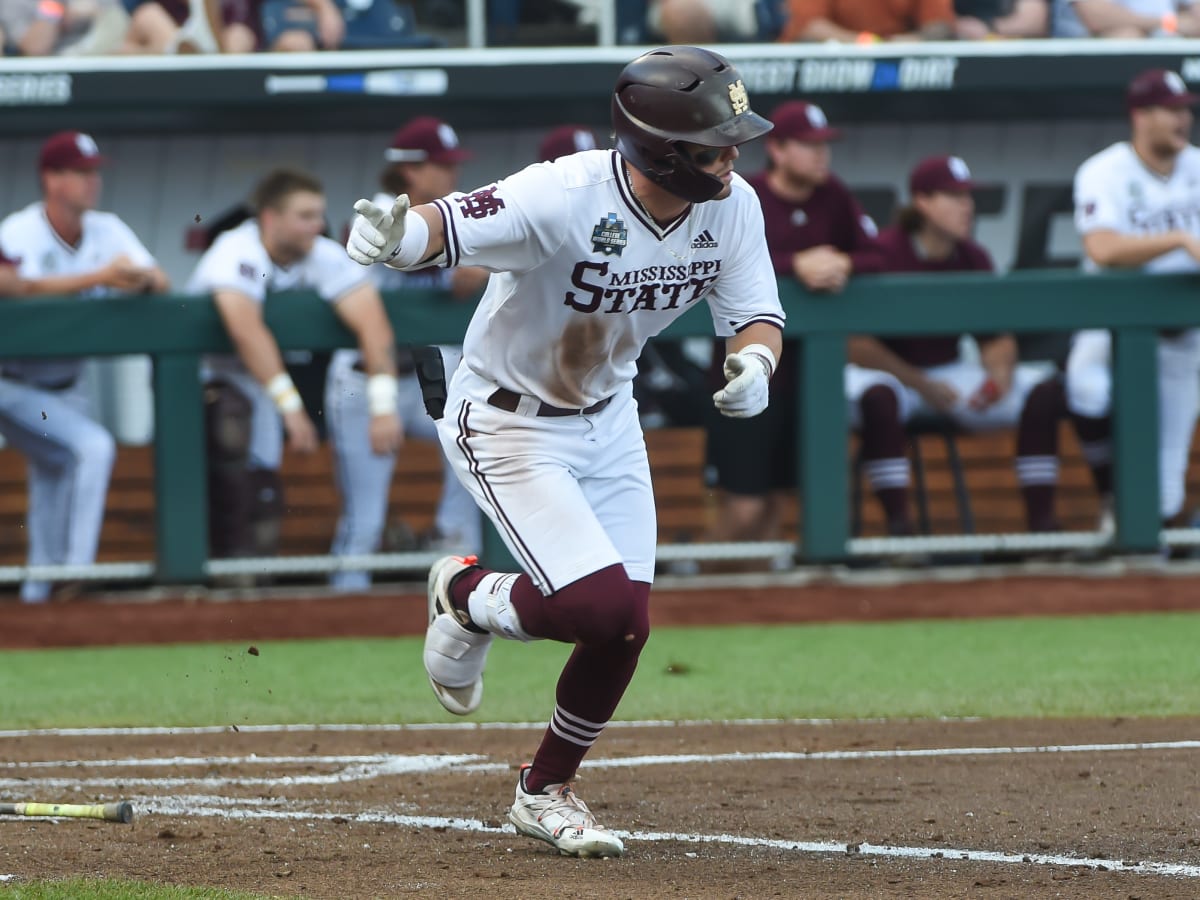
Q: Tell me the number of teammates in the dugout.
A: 7